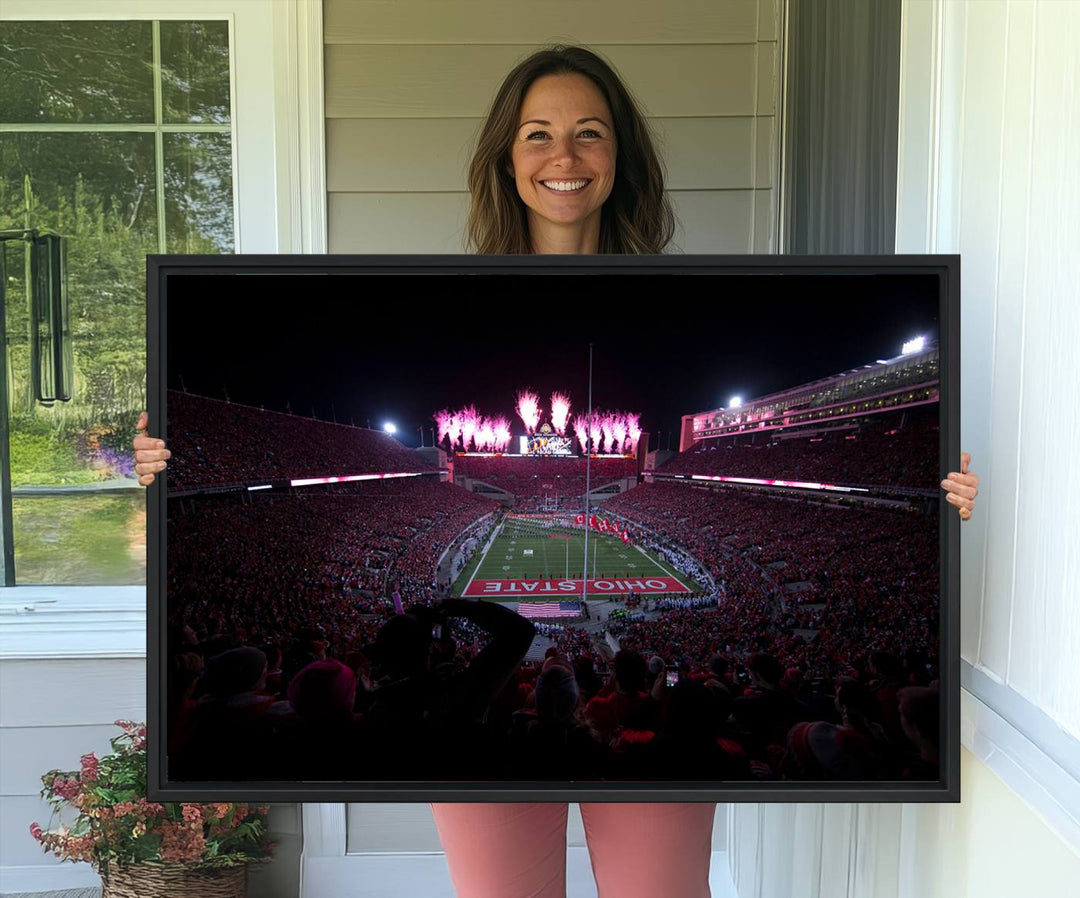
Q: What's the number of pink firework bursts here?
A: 12